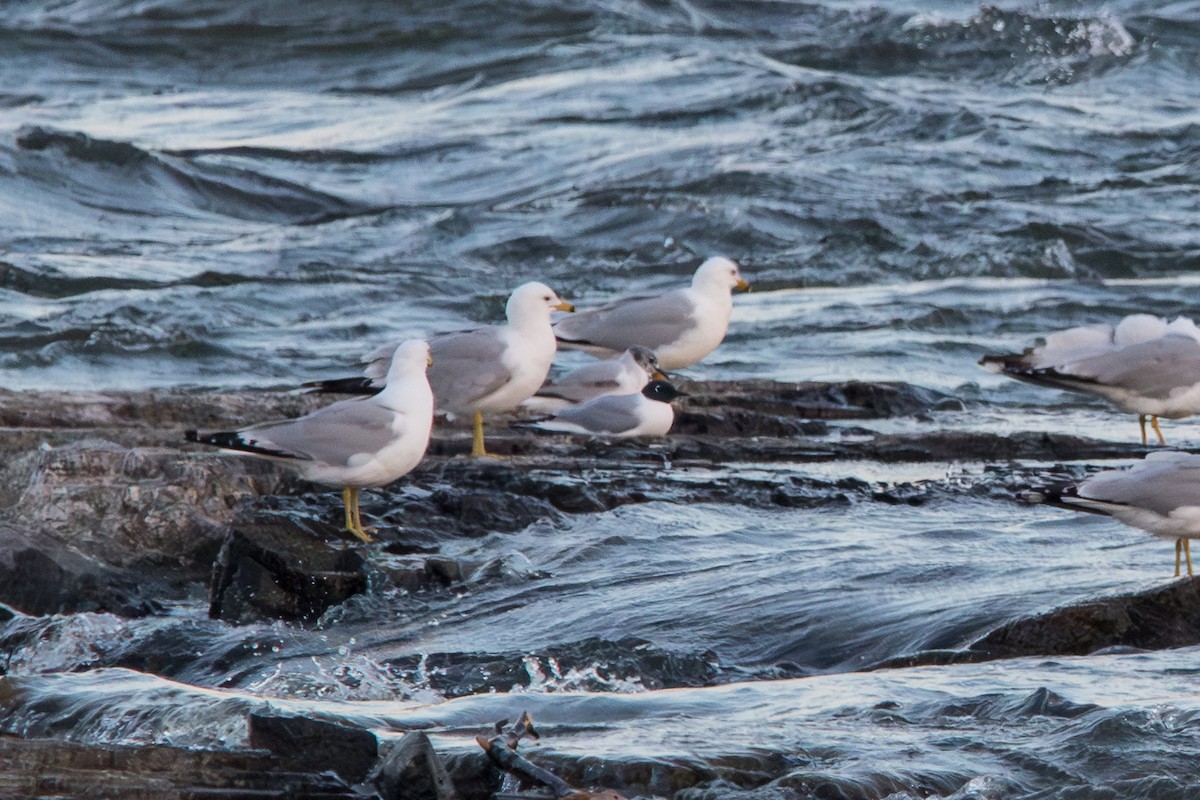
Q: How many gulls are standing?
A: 5